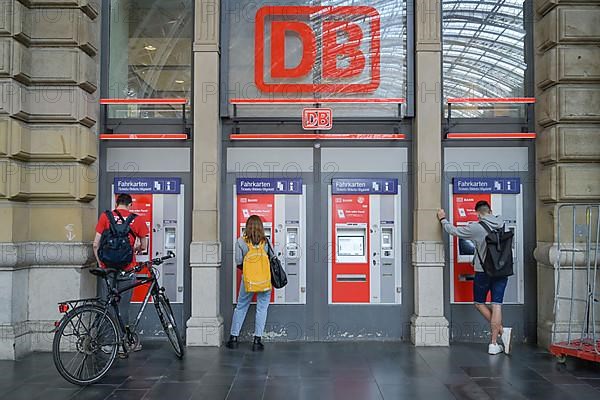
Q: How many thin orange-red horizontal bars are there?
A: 6